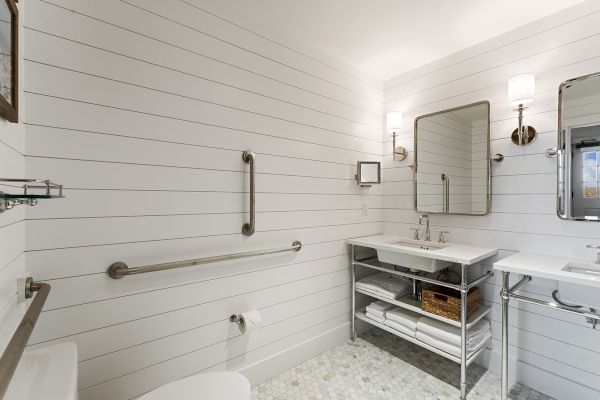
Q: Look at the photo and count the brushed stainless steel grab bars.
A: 3